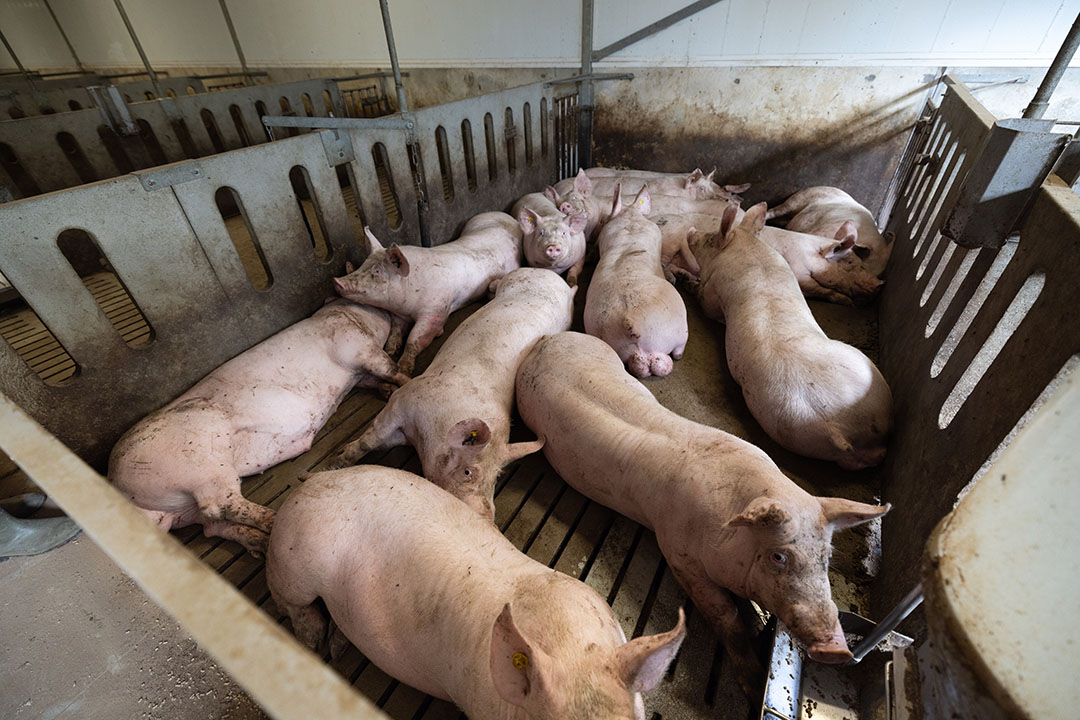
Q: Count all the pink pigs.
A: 13